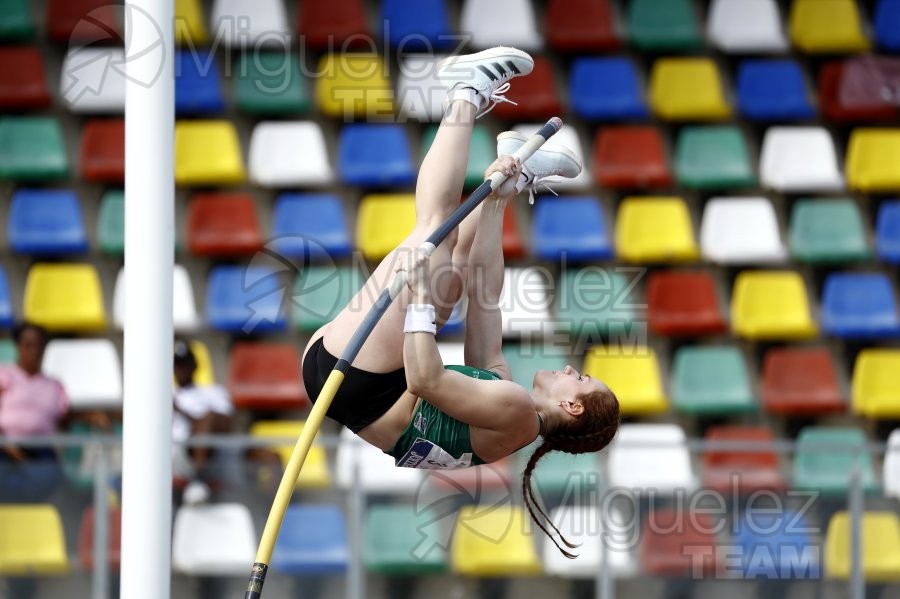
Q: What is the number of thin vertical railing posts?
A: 4